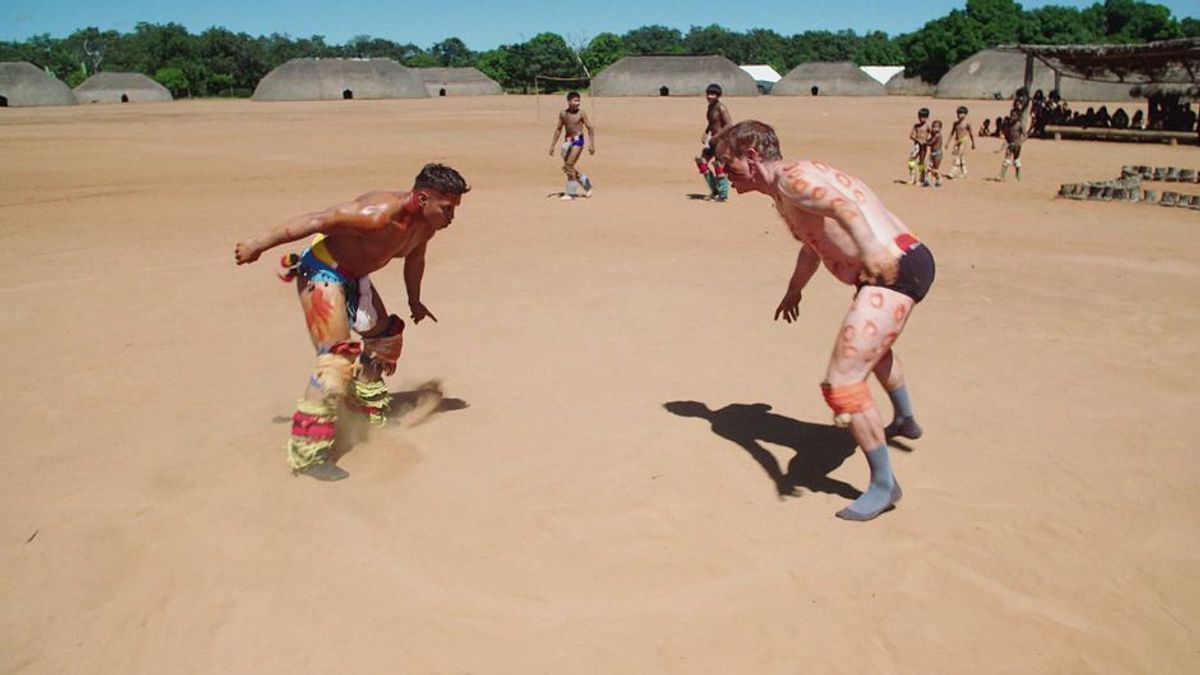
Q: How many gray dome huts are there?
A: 8